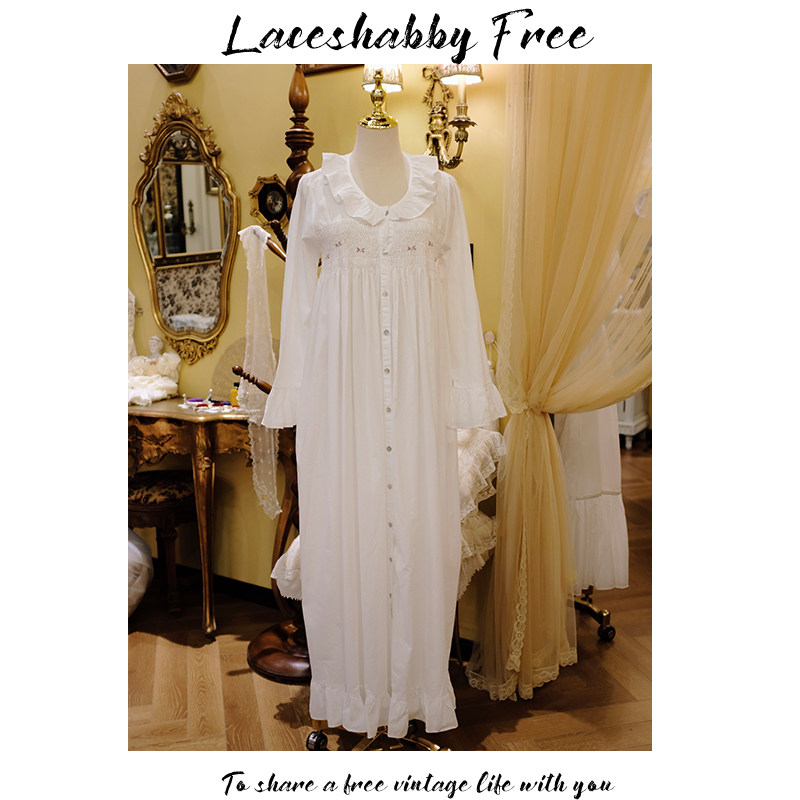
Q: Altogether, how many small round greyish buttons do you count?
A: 11